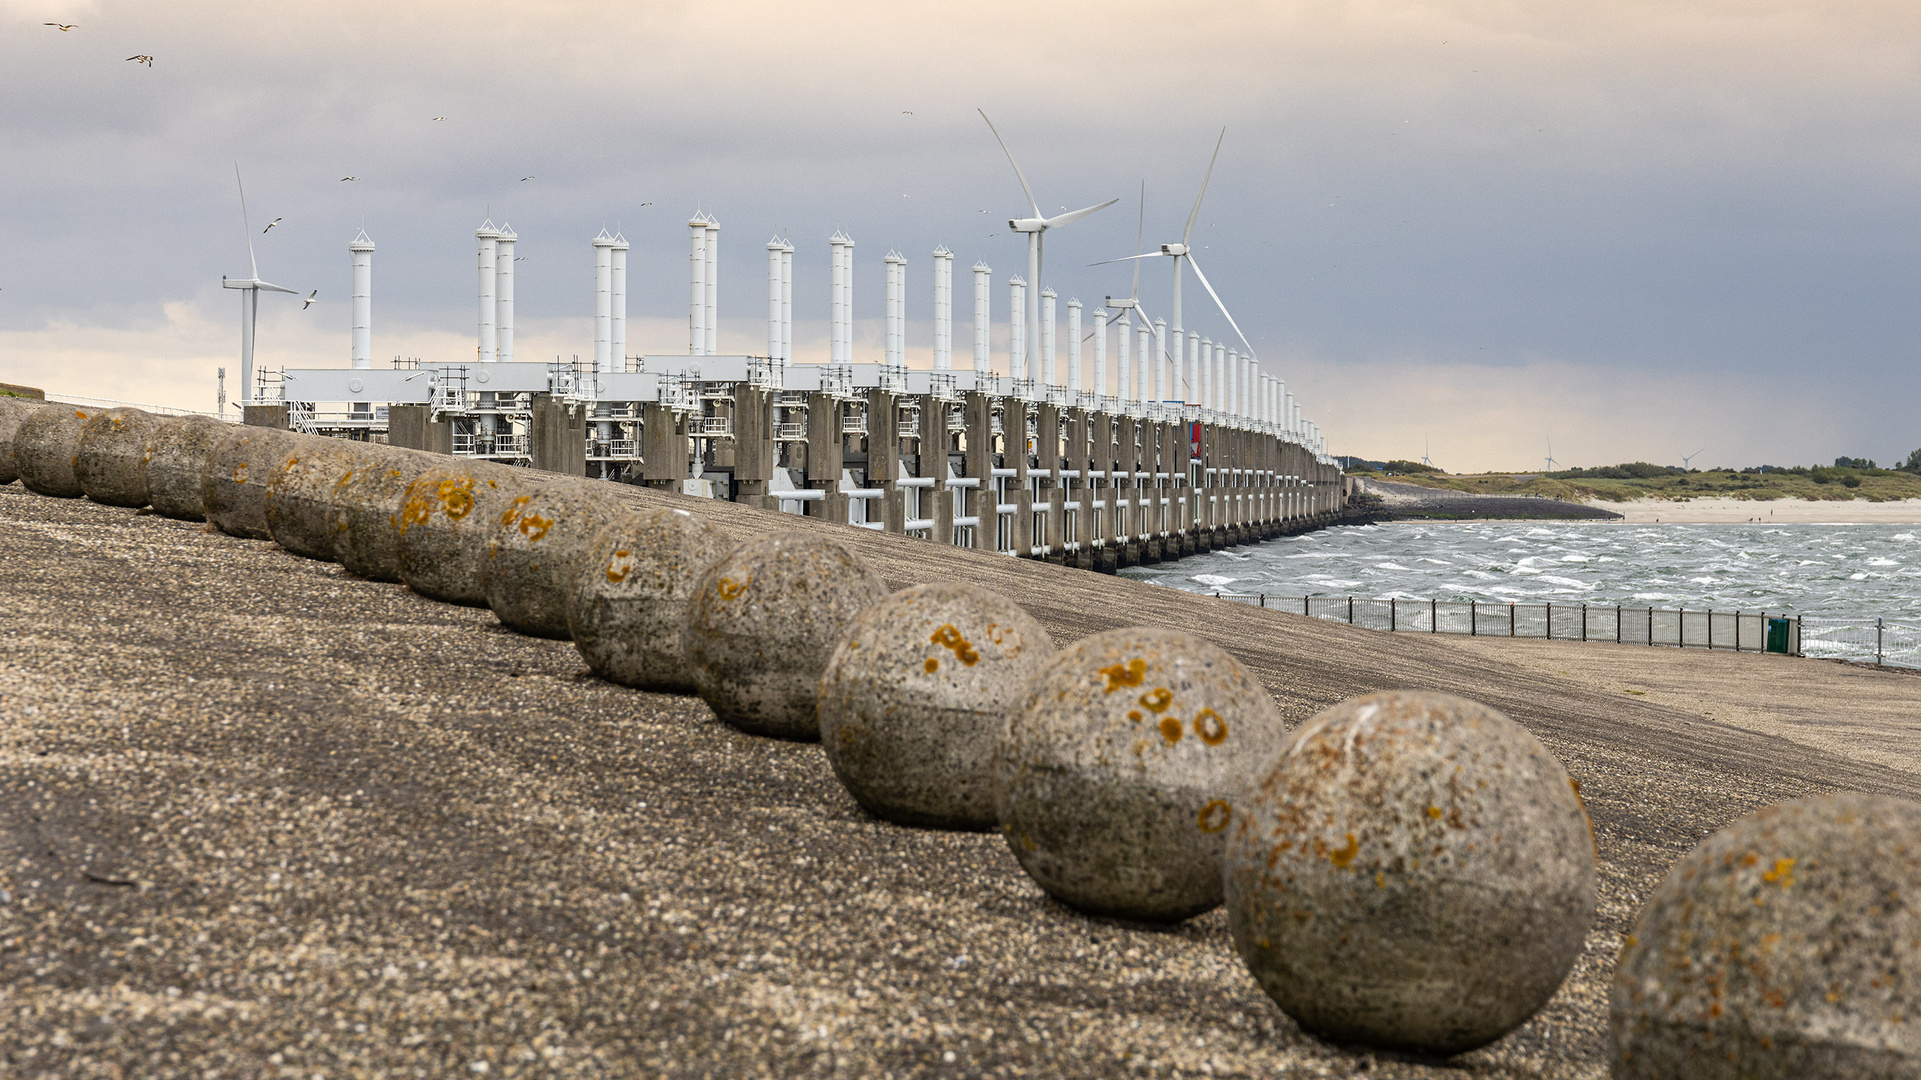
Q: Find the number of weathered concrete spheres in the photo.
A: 15